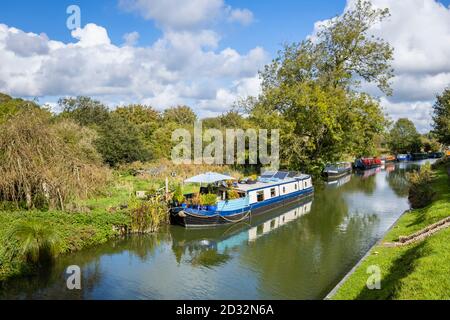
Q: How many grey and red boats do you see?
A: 2